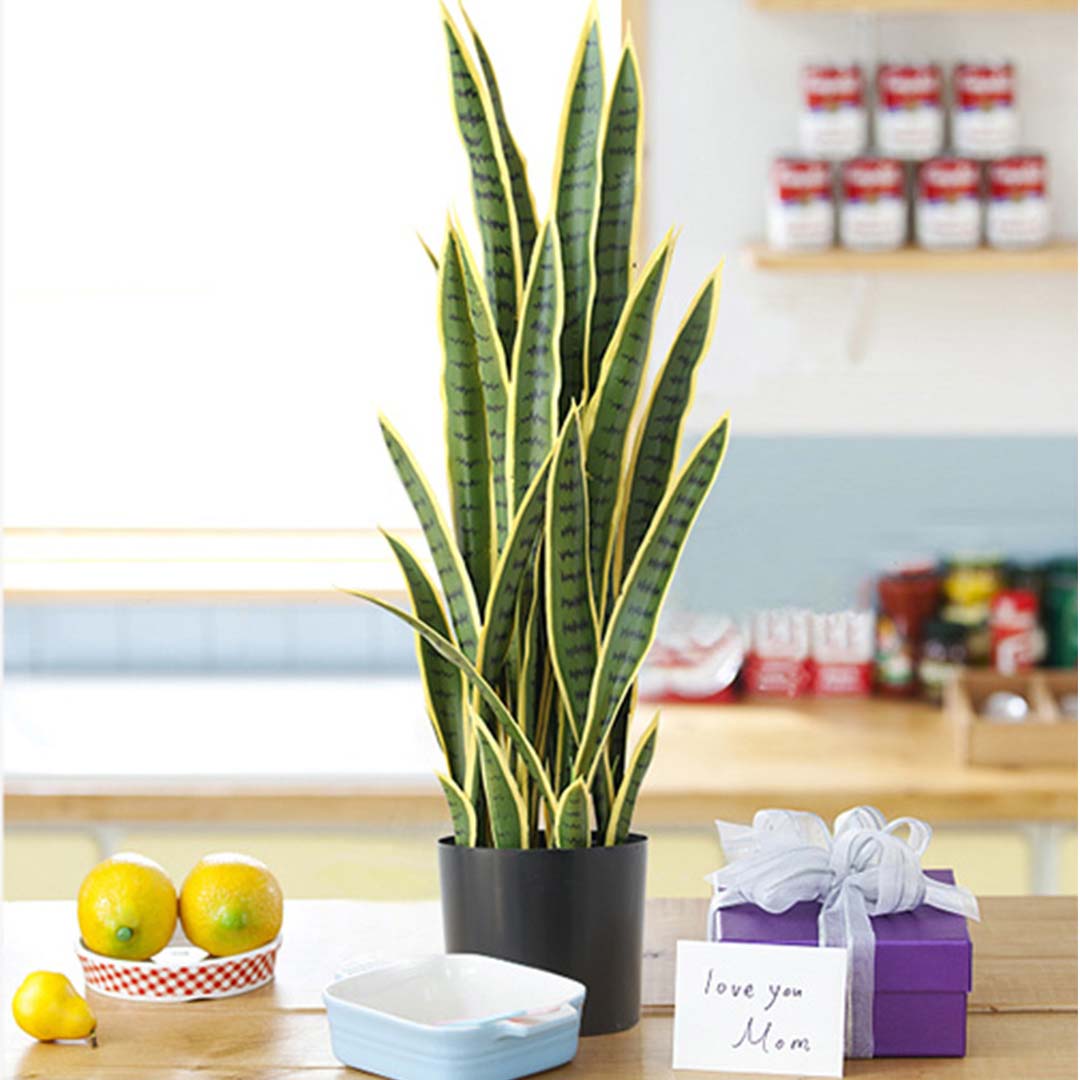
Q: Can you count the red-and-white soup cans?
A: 7